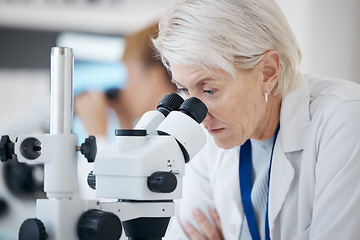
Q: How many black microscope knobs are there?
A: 6